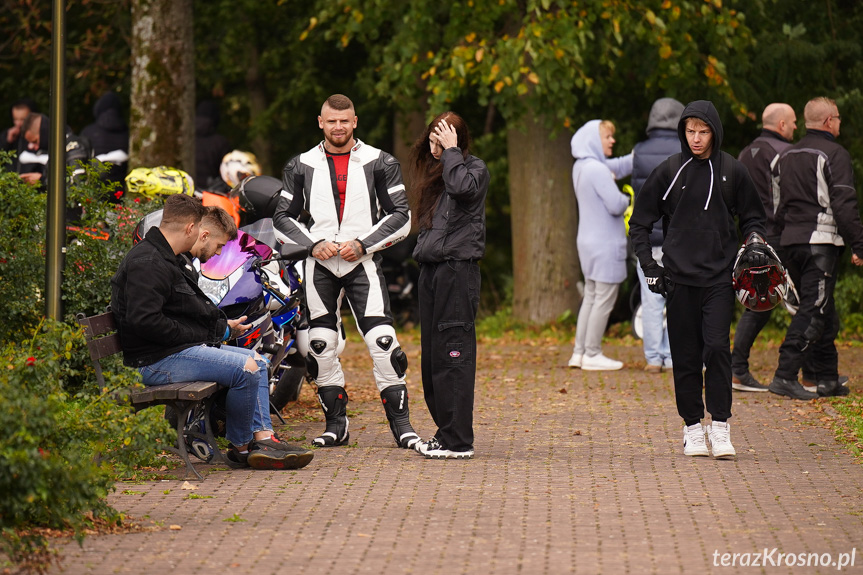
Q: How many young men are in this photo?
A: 4